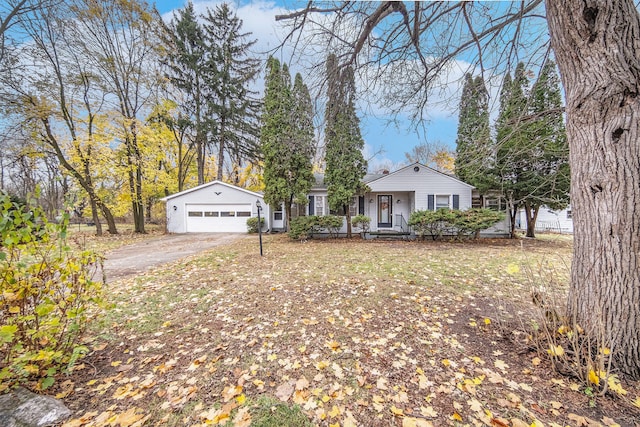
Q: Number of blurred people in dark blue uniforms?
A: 0